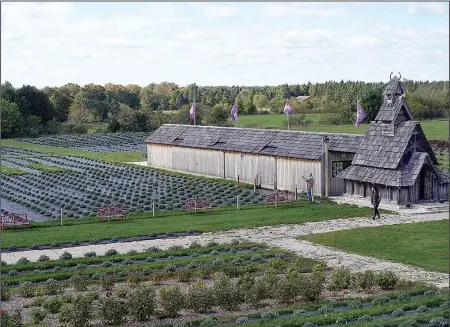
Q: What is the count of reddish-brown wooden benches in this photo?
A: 4